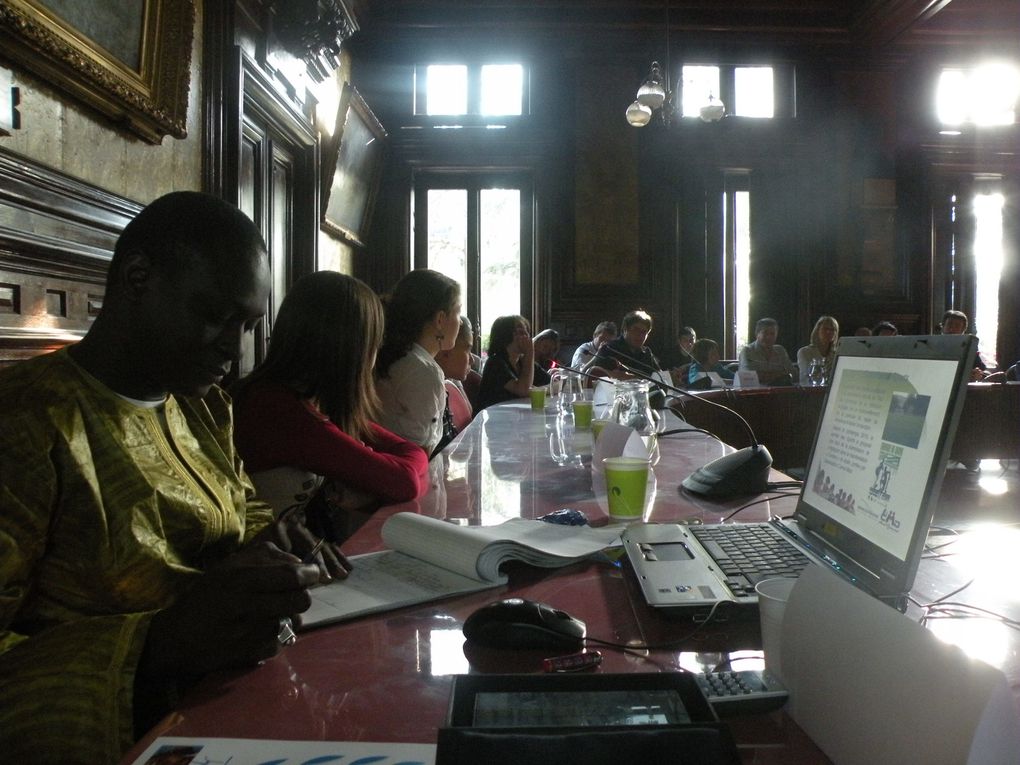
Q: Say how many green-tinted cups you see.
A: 4